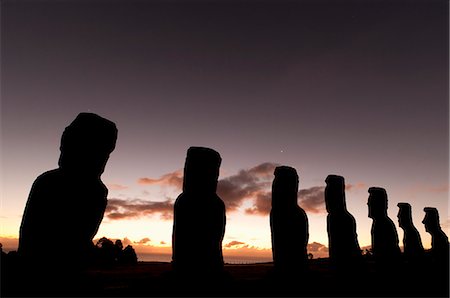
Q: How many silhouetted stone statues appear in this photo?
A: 7